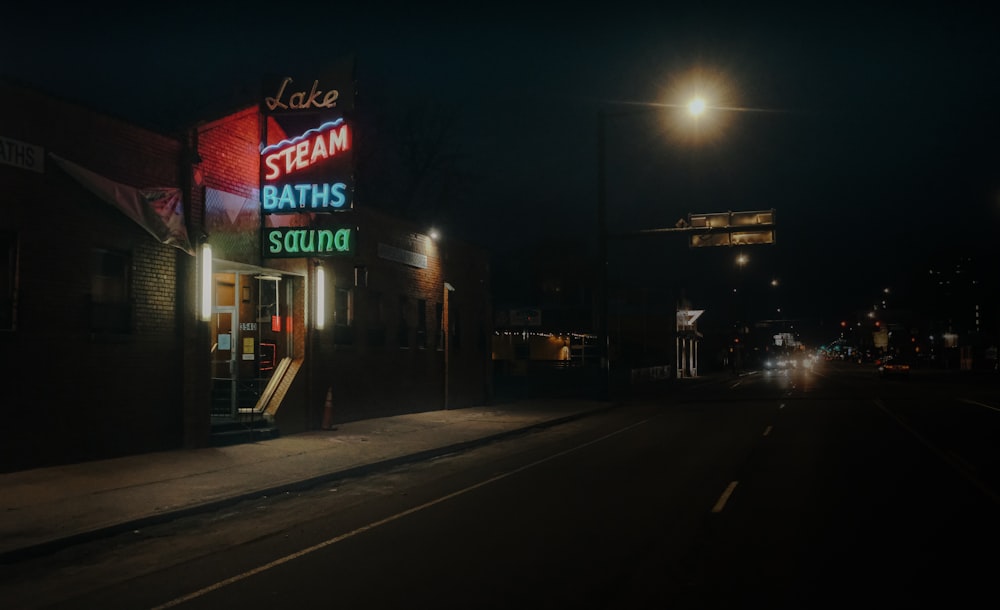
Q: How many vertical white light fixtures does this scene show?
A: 2